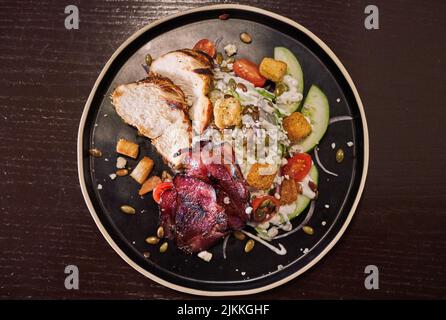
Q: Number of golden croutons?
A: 8